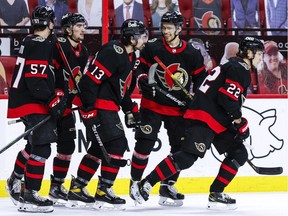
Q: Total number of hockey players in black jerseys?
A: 5